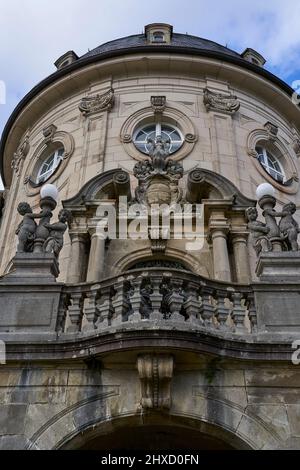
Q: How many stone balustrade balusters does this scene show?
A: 13